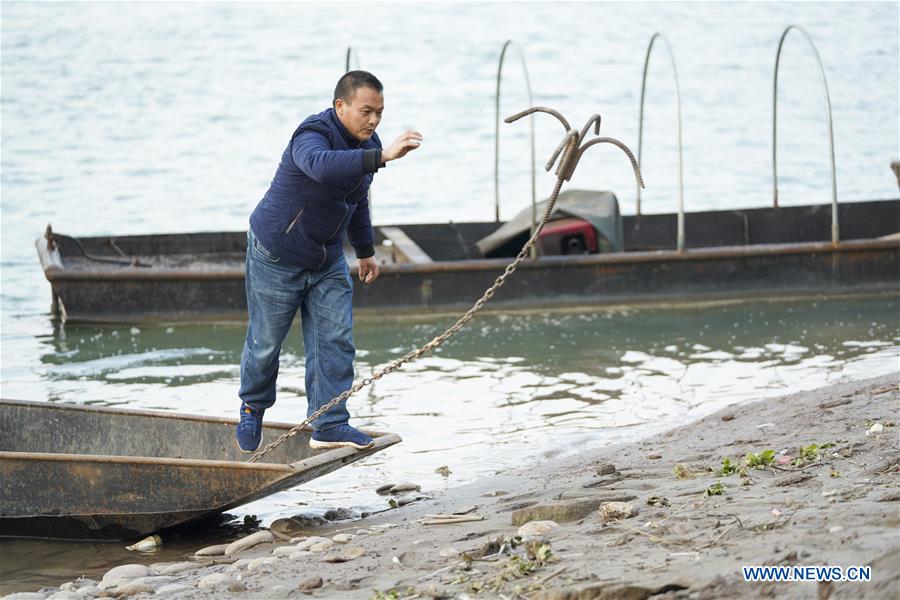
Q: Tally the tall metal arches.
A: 4